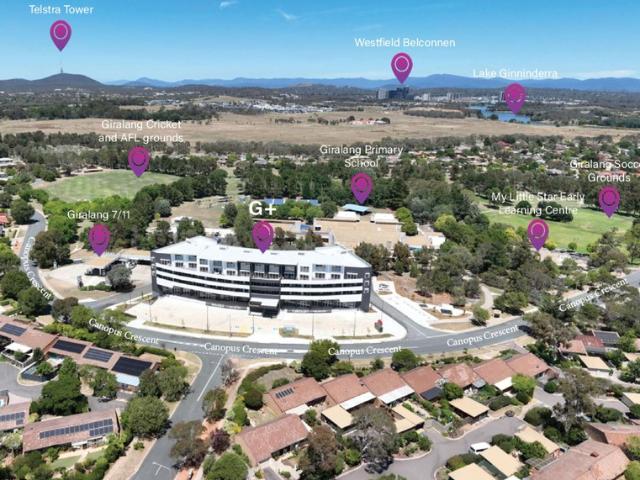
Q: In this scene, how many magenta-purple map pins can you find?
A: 9